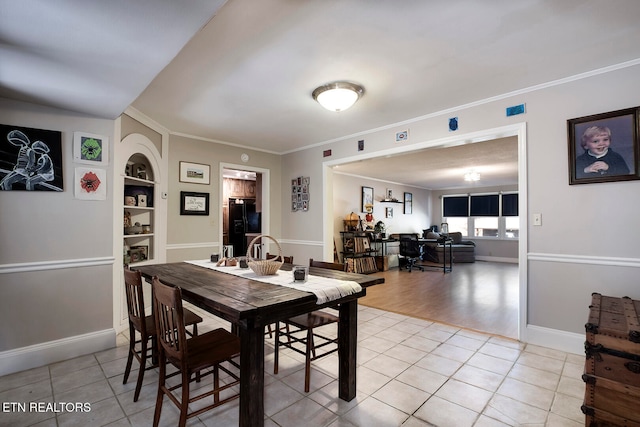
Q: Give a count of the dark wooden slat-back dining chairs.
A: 4